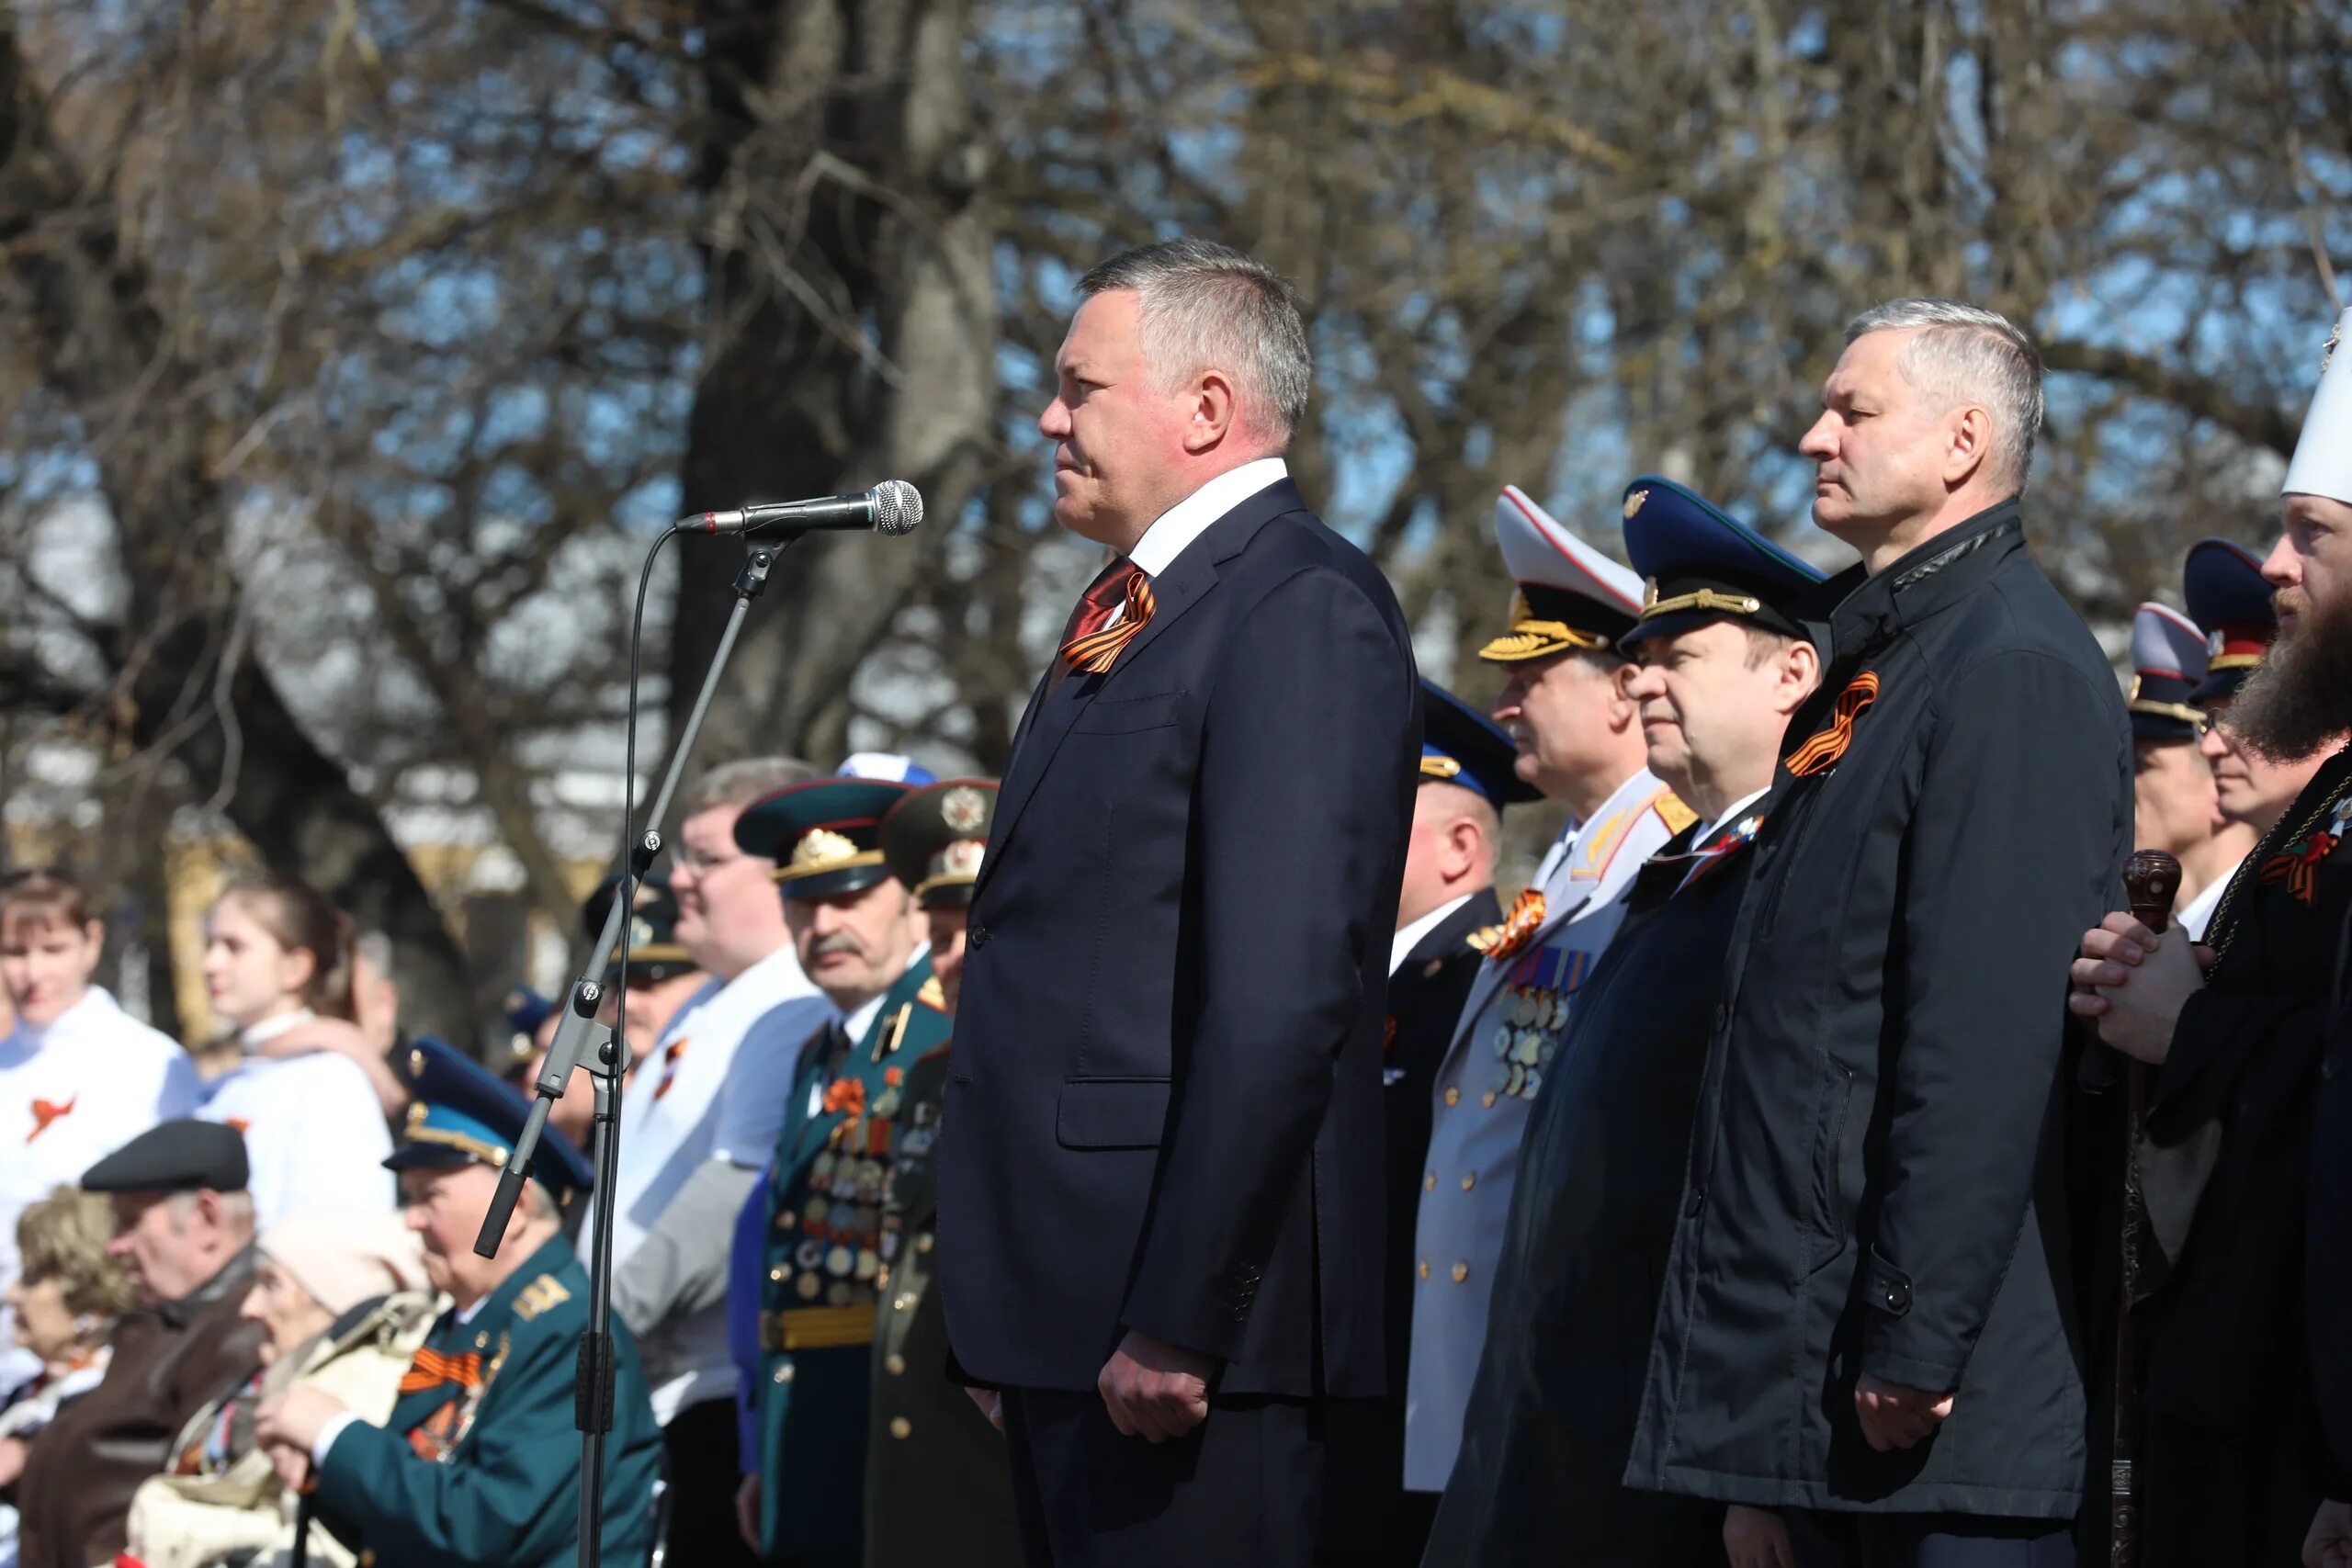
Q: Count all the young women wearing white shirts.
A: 2